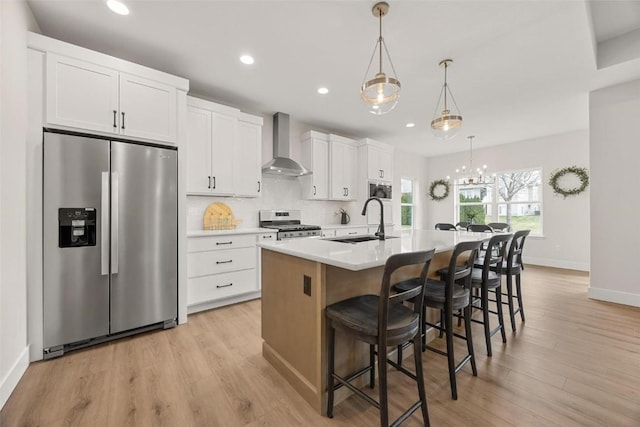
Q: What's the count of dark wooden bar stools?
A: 4